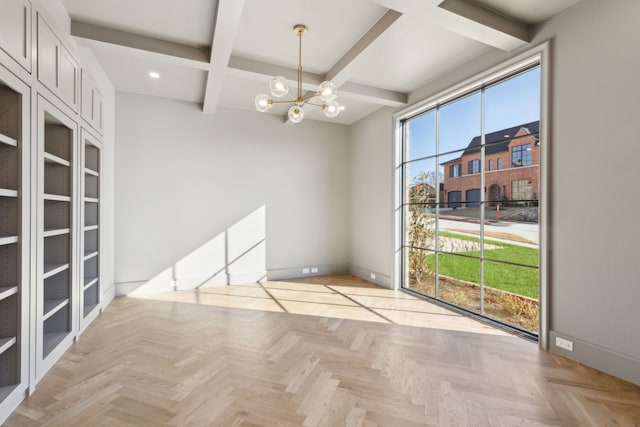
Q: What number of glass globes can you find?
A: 5